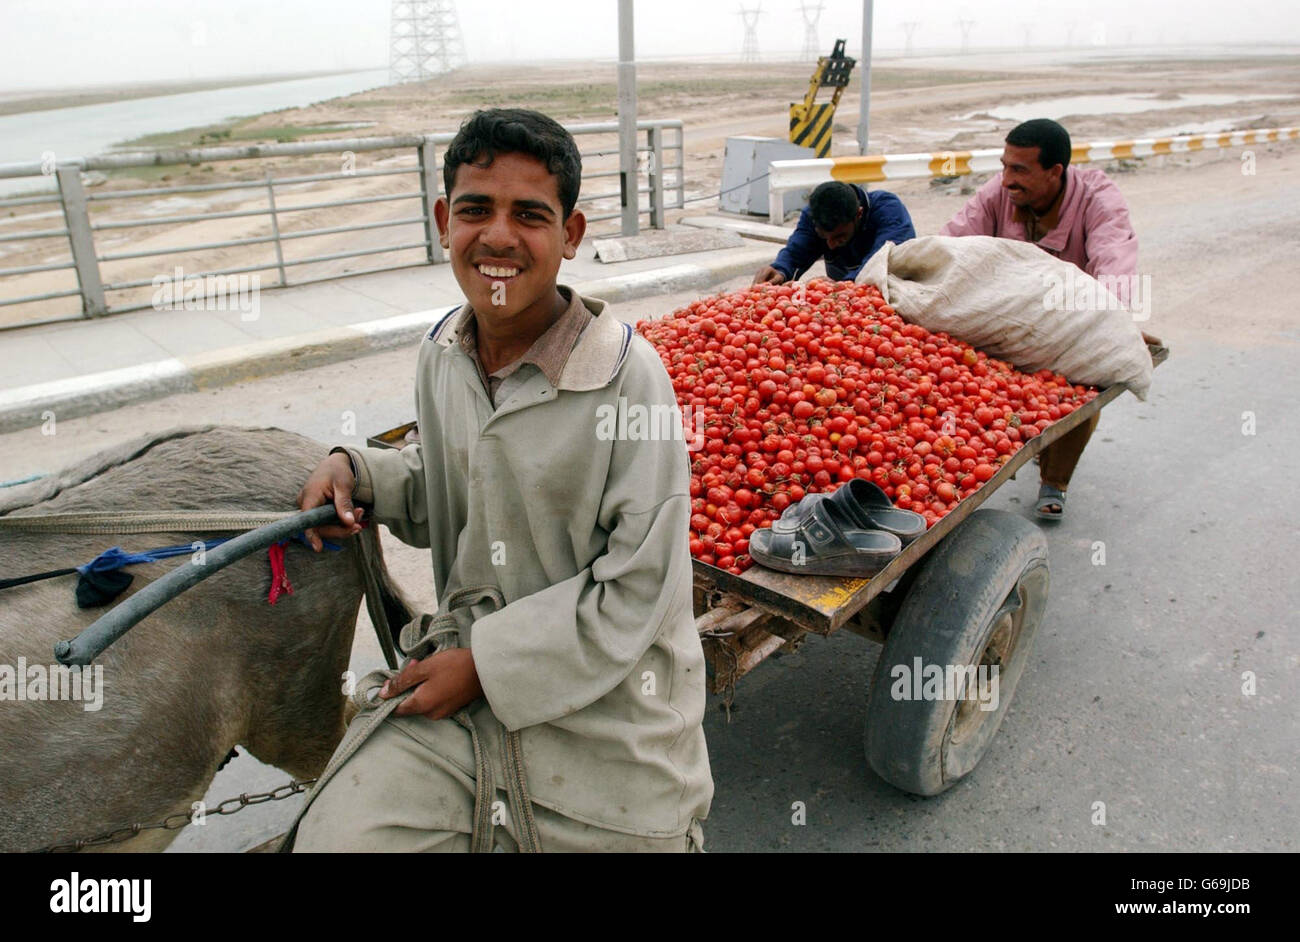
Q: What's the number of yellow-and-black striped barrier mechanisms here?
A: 1